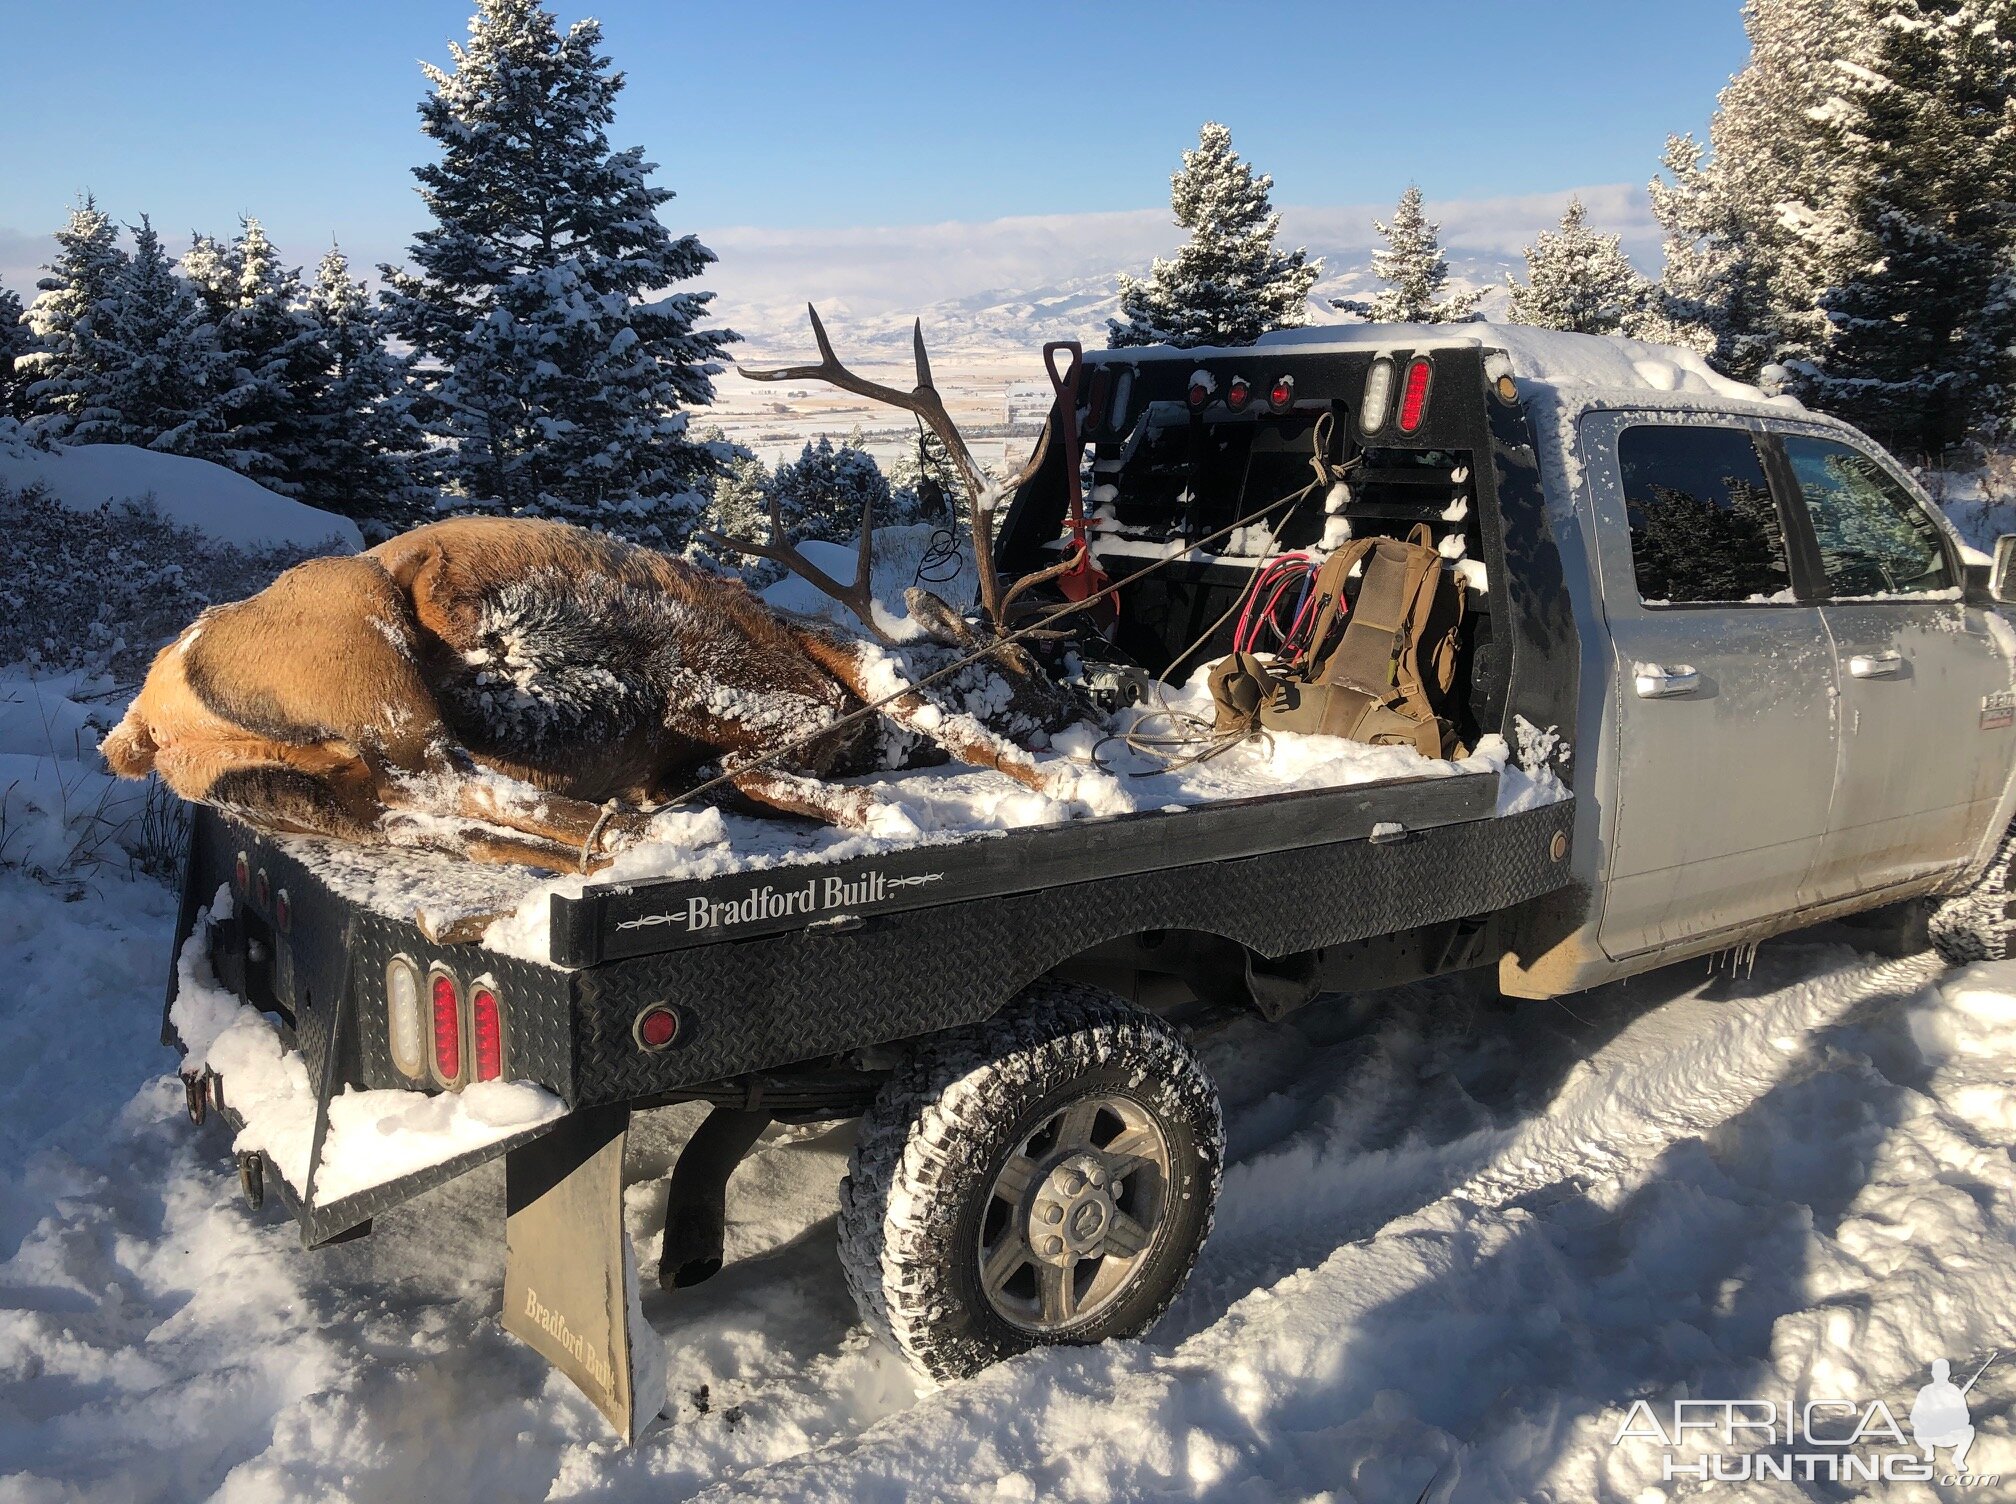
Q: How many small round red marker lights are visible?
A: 7